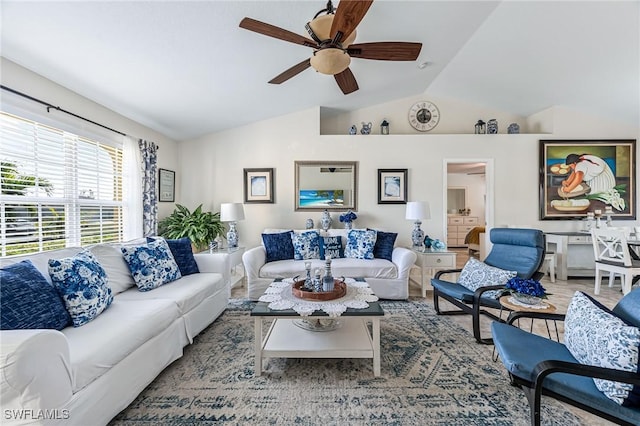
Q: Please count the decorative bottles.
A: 3